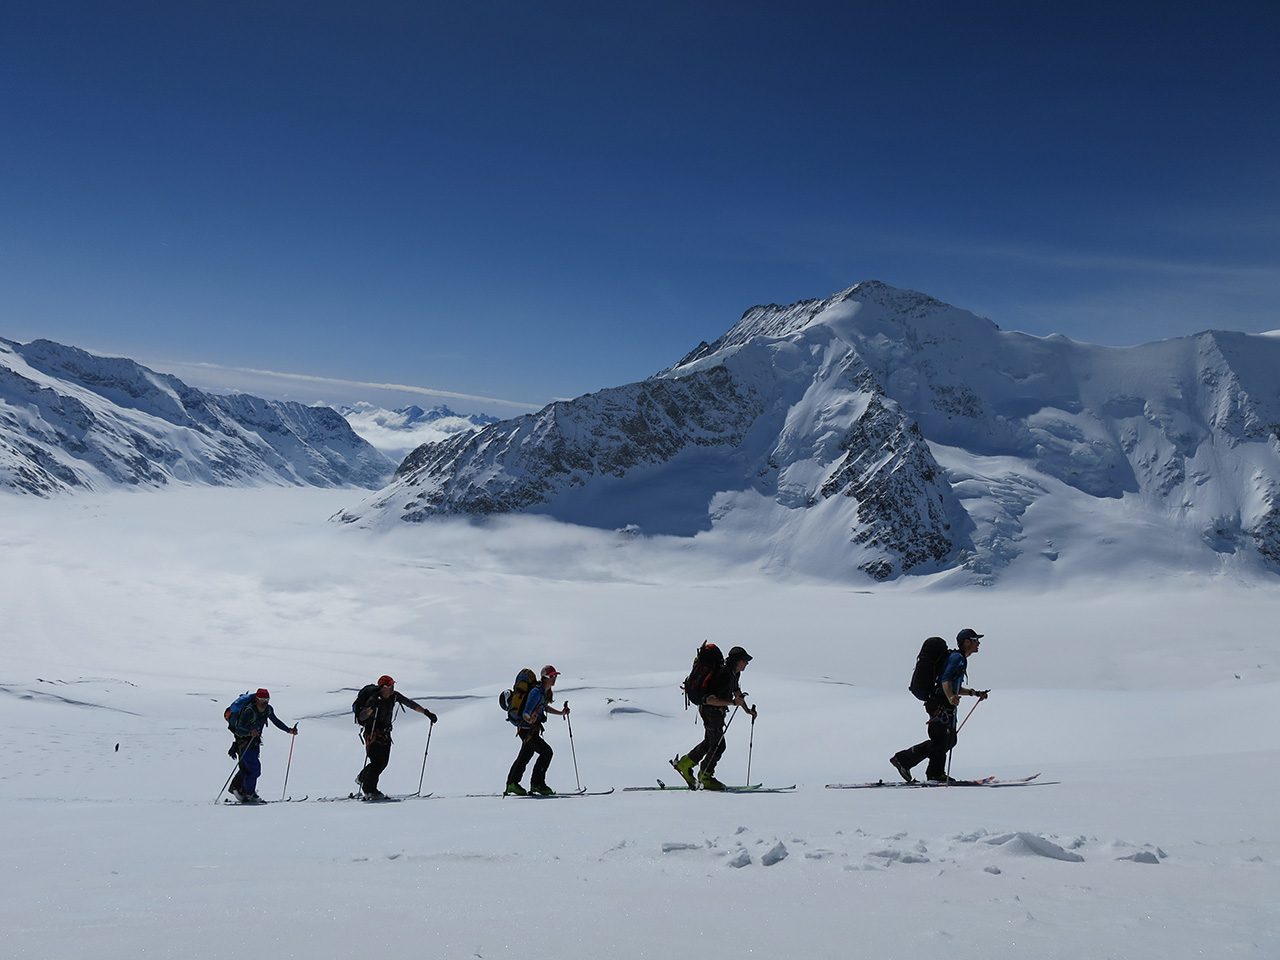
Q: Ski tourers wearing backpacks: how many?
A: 5